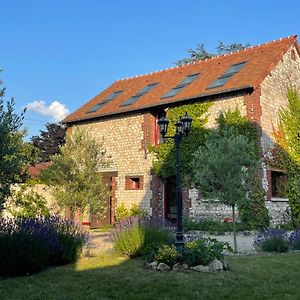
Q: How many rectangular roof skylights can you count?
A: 8